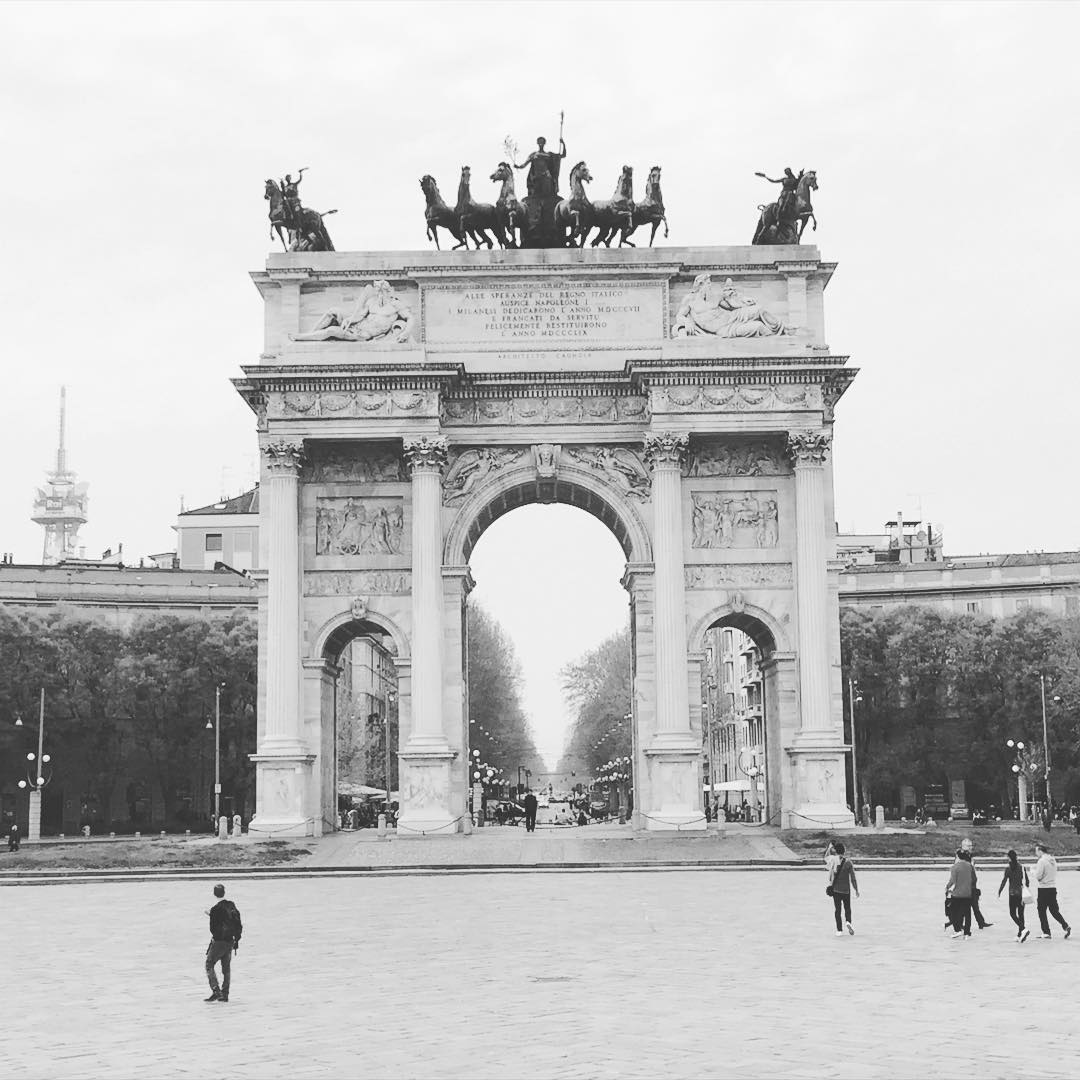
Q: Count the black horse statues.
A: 8